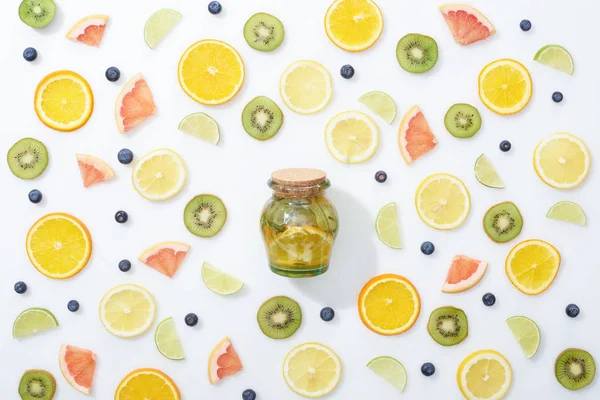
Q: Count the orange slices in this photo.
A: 8